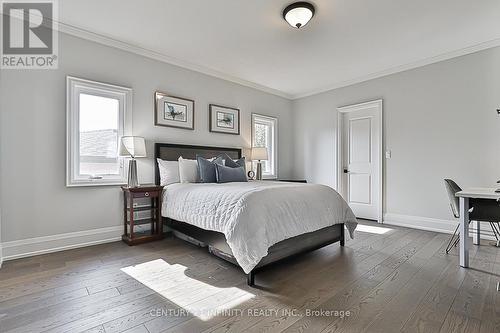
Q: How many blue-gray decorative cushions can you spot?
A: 3